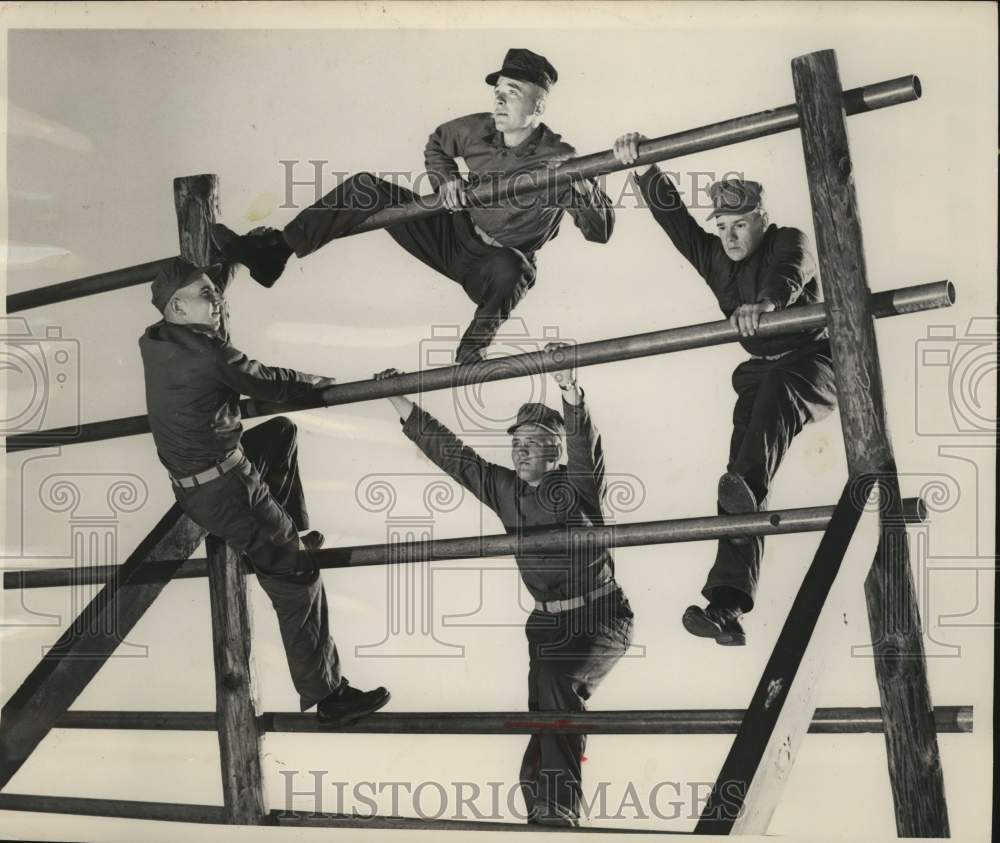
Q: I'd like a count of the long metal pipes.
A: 5